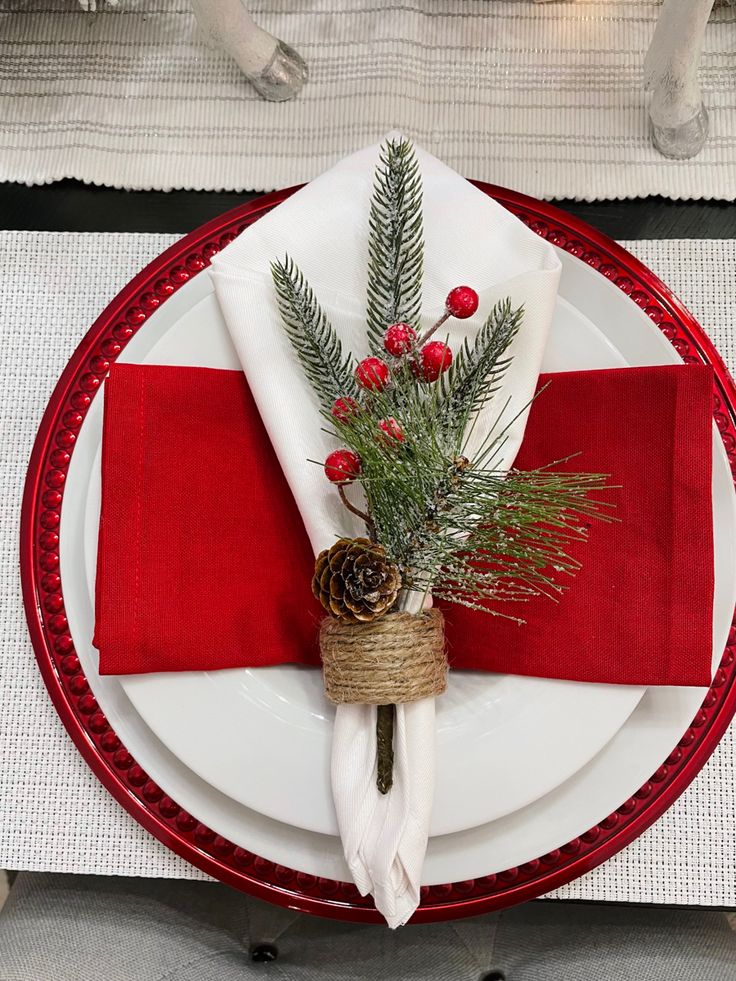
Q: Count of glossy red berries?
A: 7